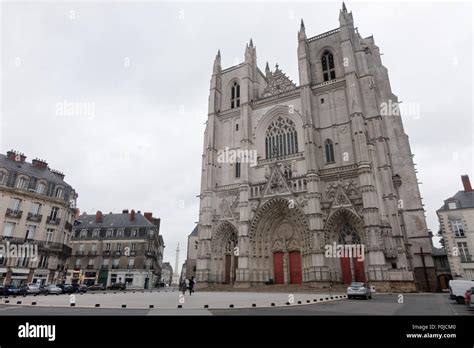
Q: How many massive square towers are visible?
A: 2